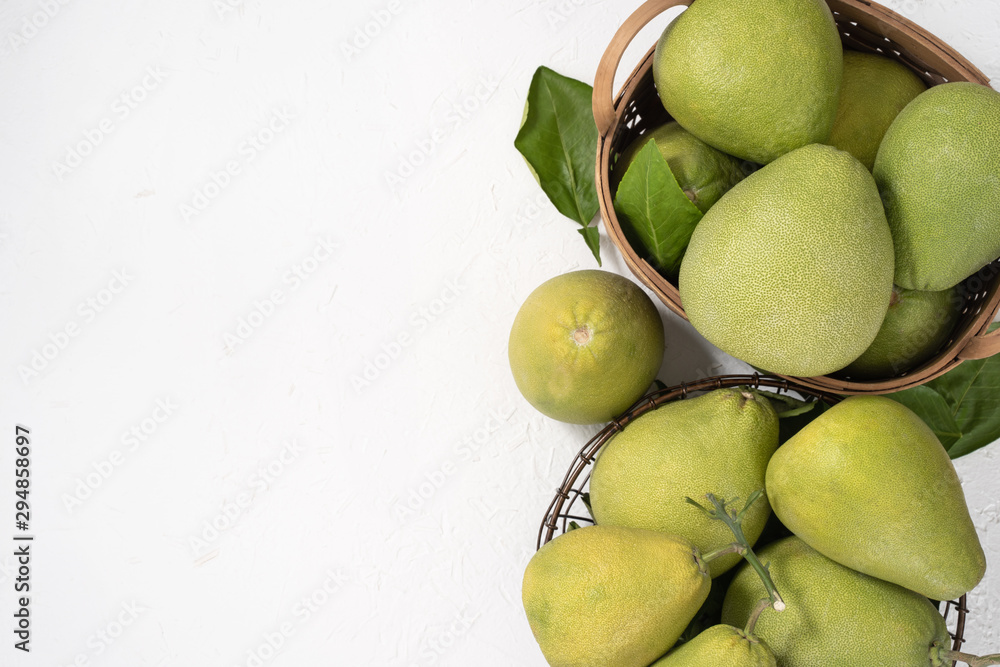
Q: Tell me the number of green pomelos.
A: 12